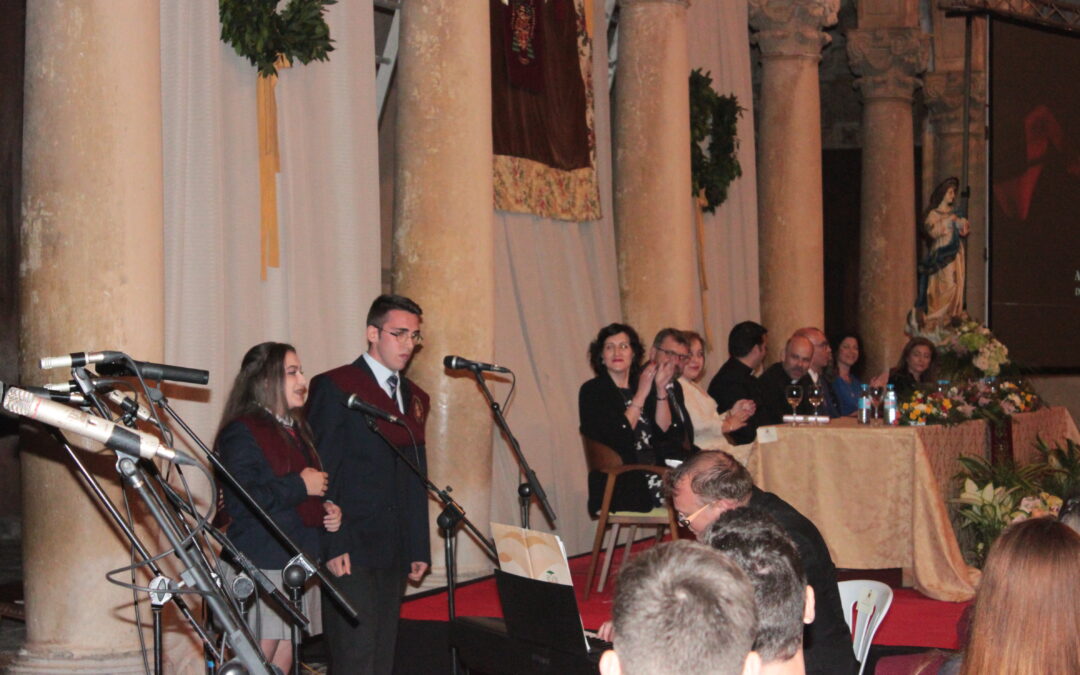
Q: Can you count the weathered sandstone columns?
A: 6